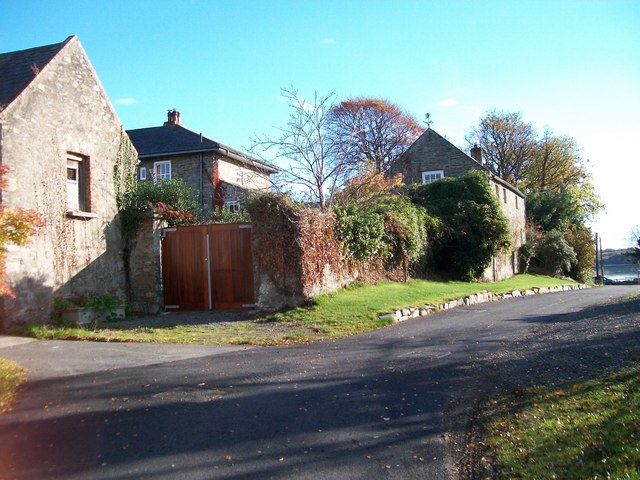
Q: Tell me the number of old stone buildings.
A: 3